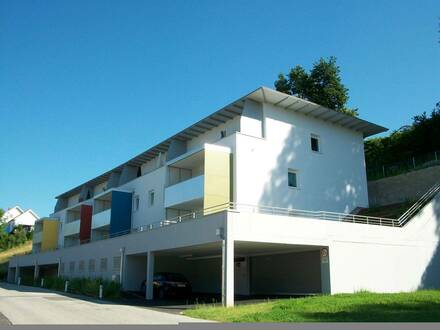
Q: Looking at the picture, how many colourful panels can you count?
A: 4